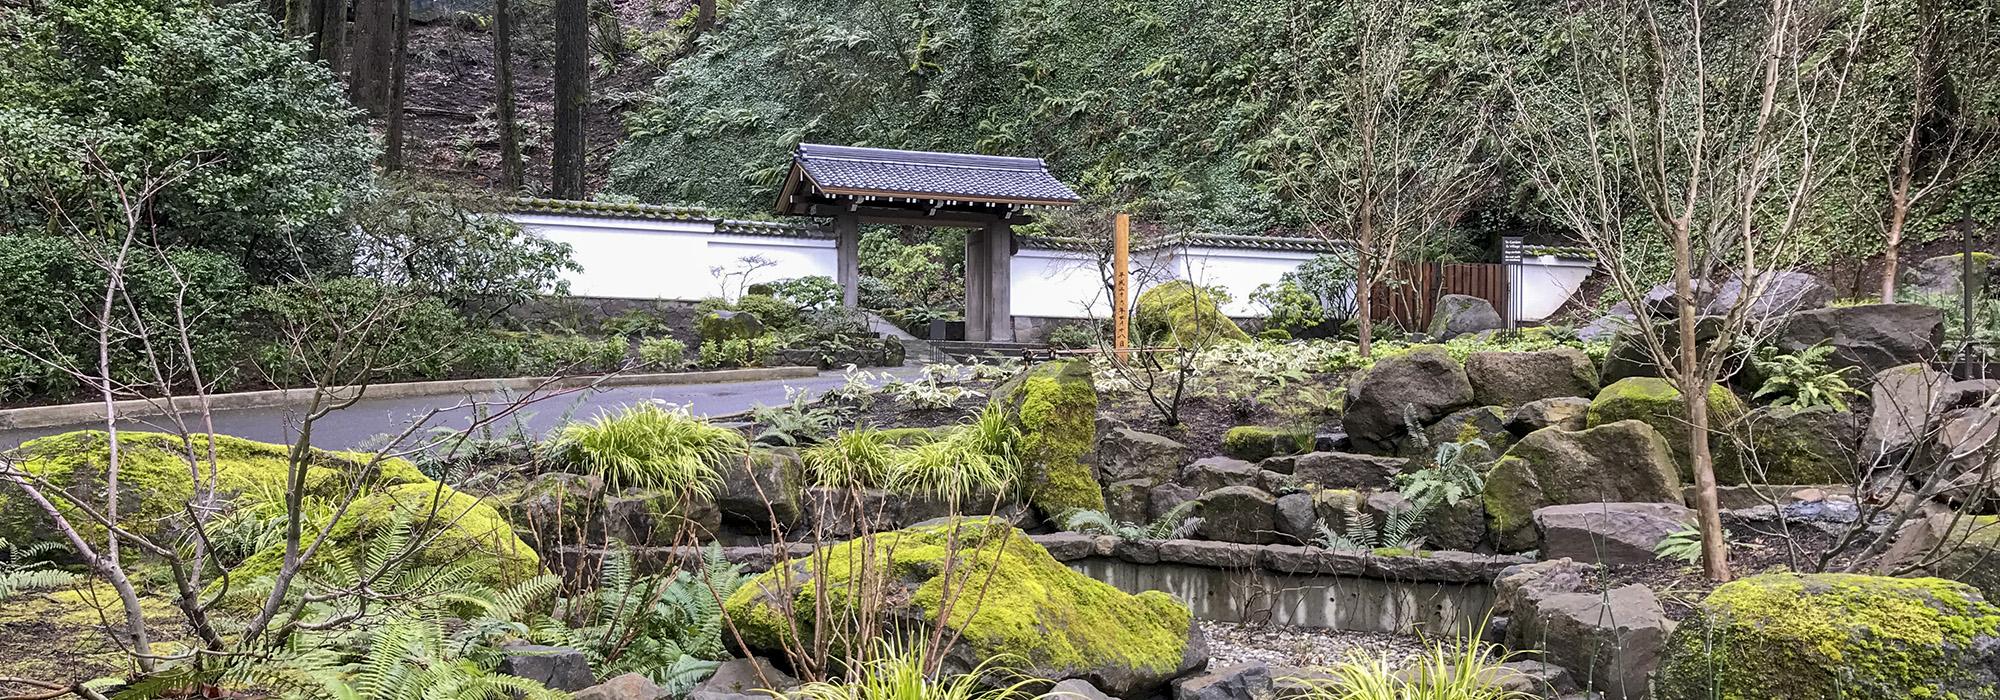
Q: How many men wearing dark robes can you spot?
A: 0